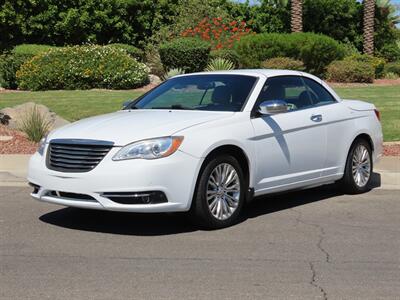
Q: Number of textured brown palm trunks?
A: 2